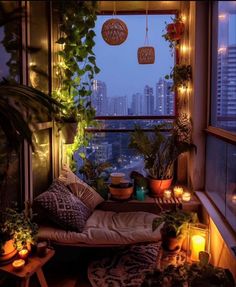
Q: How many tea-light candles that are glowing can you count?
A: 5